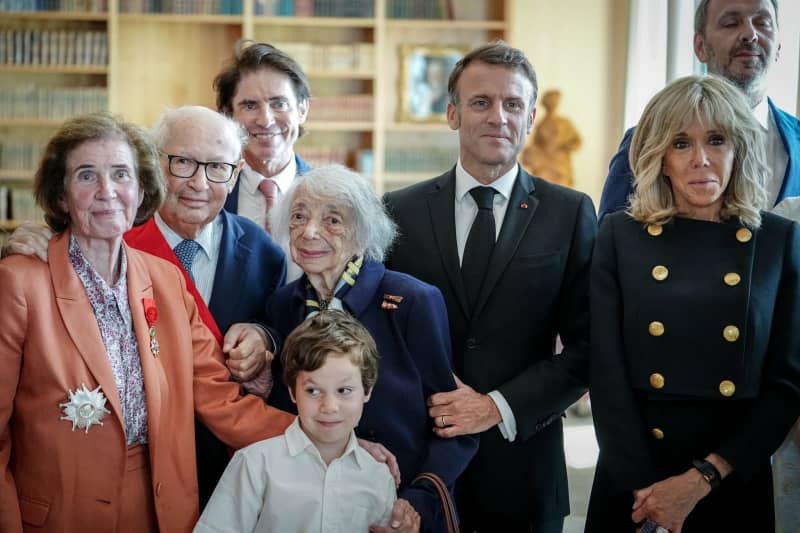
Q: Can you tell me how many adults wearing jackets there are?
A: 7